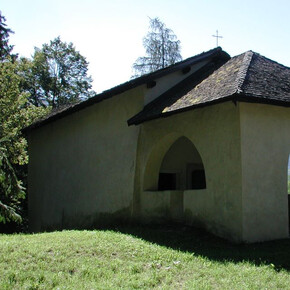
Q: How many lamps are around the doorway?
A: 0